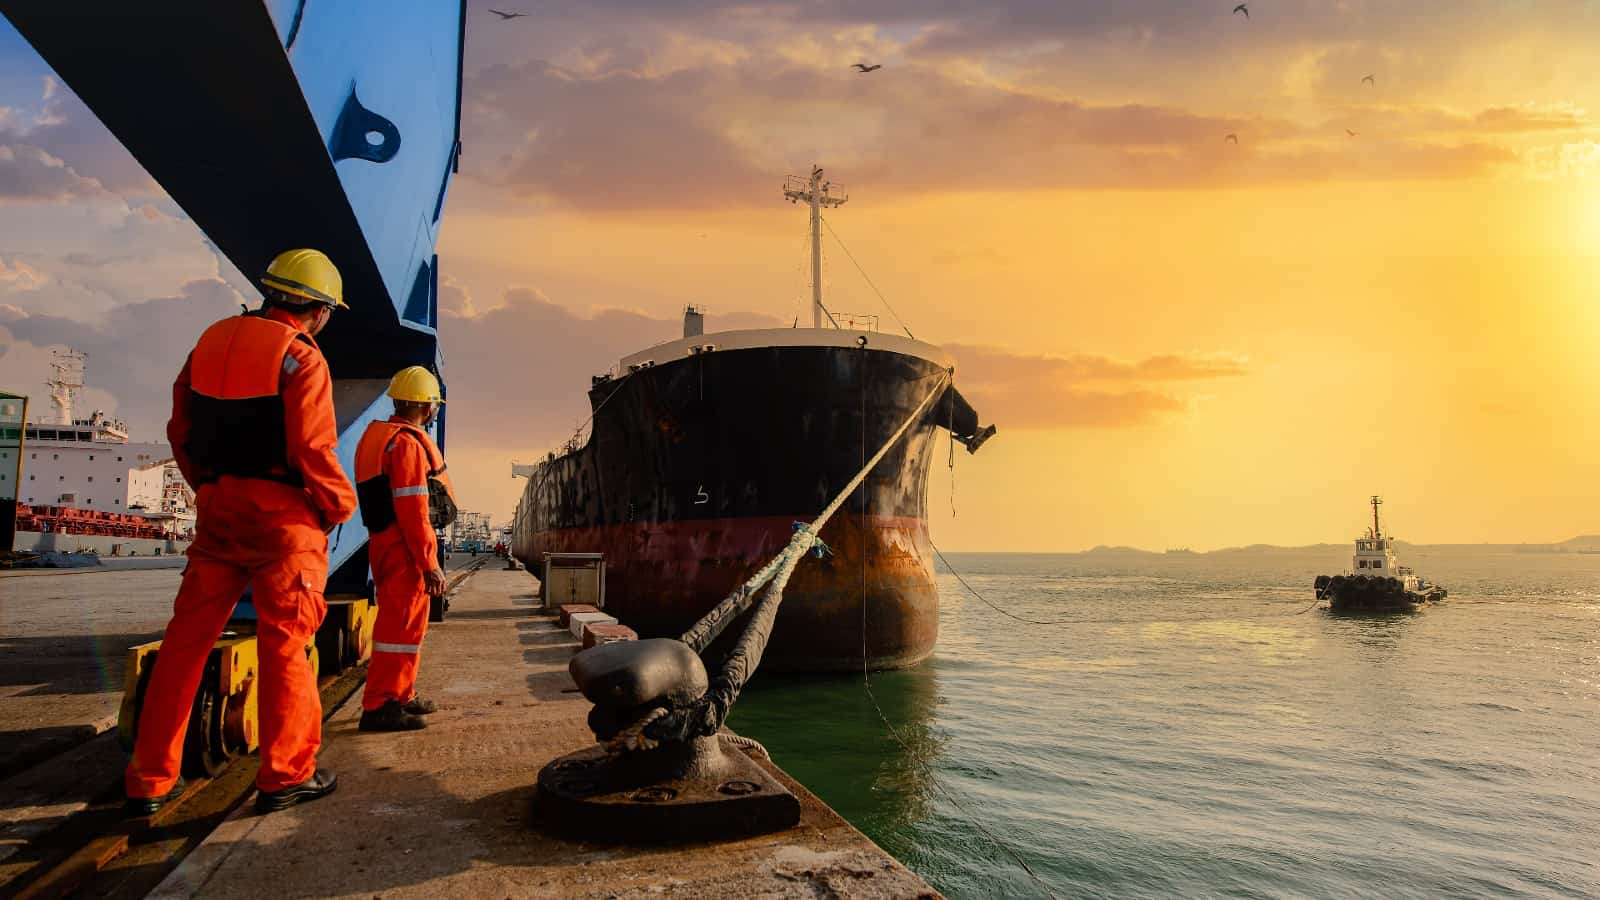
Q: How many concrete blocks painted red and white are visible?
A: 3